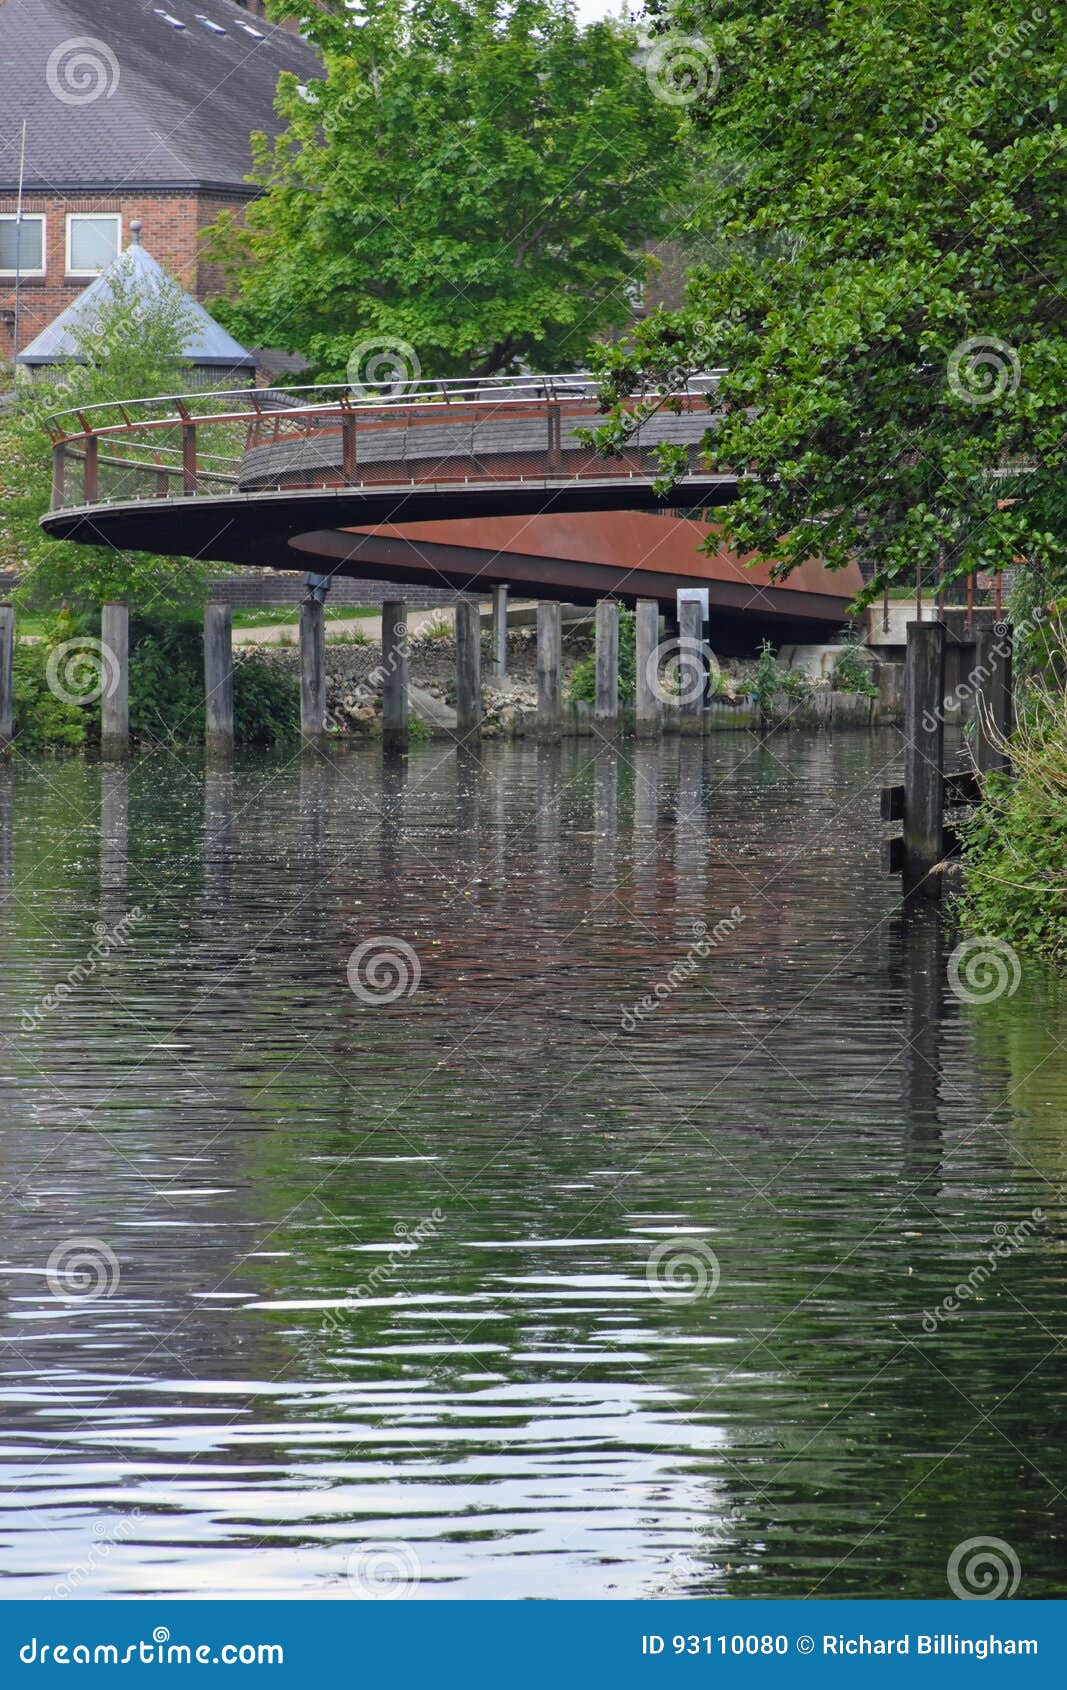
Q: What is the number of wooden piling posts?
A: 12